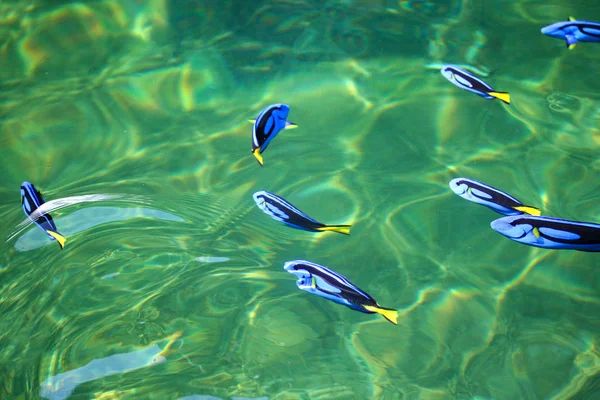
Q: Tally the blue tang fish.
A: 8